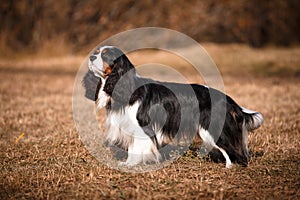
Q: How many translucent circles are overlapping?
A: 3